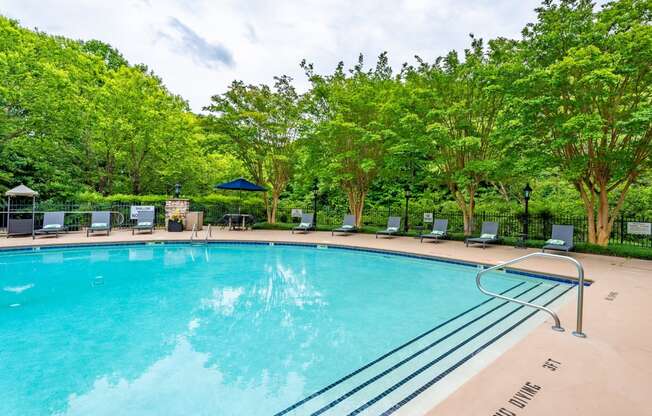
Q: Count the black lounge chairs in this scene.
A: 9